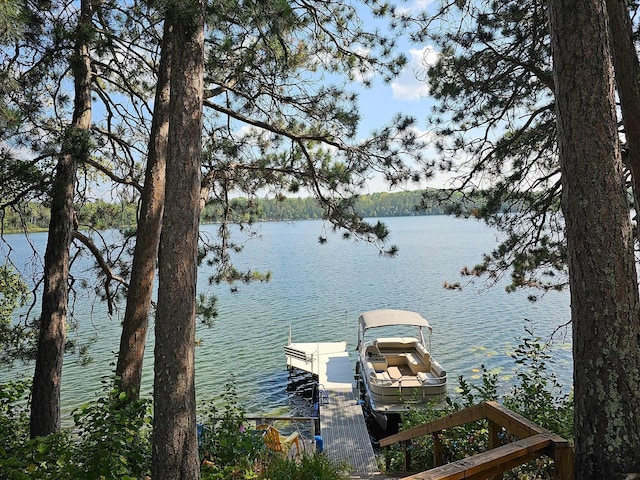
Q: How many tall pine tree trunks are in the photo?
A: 5